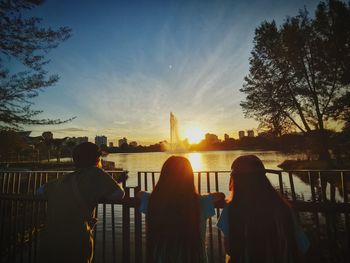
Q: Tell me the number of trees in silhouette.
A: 2